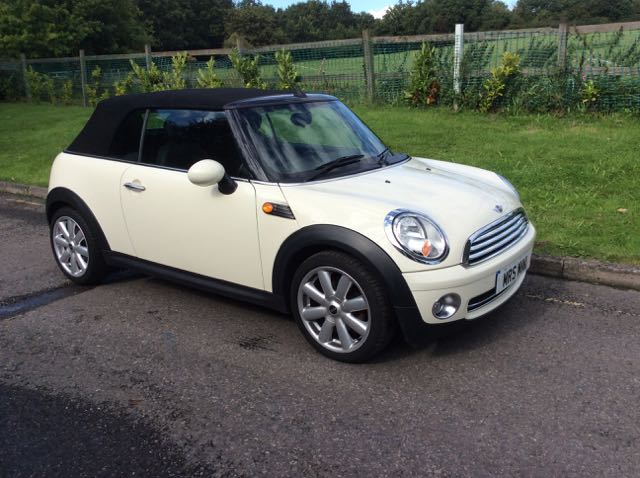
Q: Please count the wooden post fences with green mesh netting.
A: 1